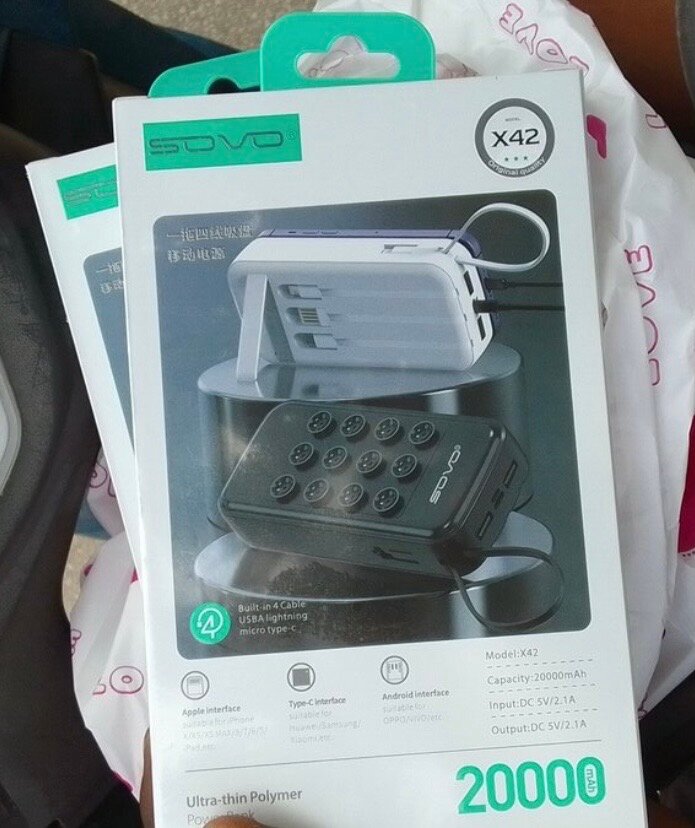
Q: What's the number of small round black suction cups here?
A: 12